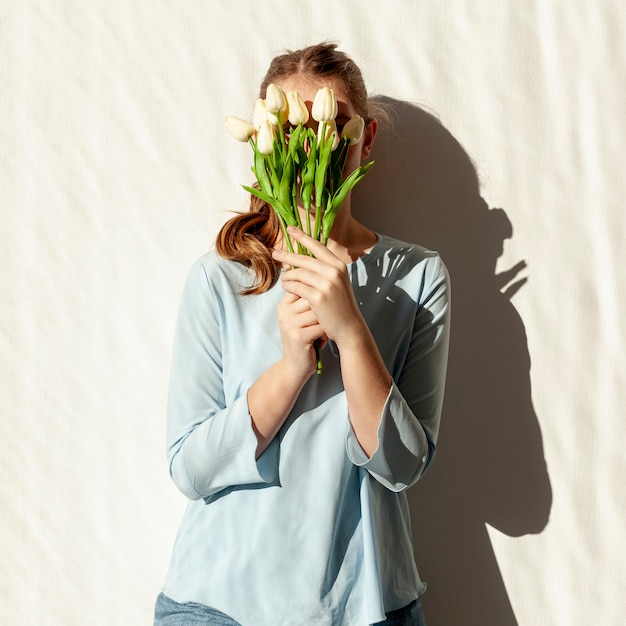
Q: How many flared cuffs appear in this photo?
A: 2